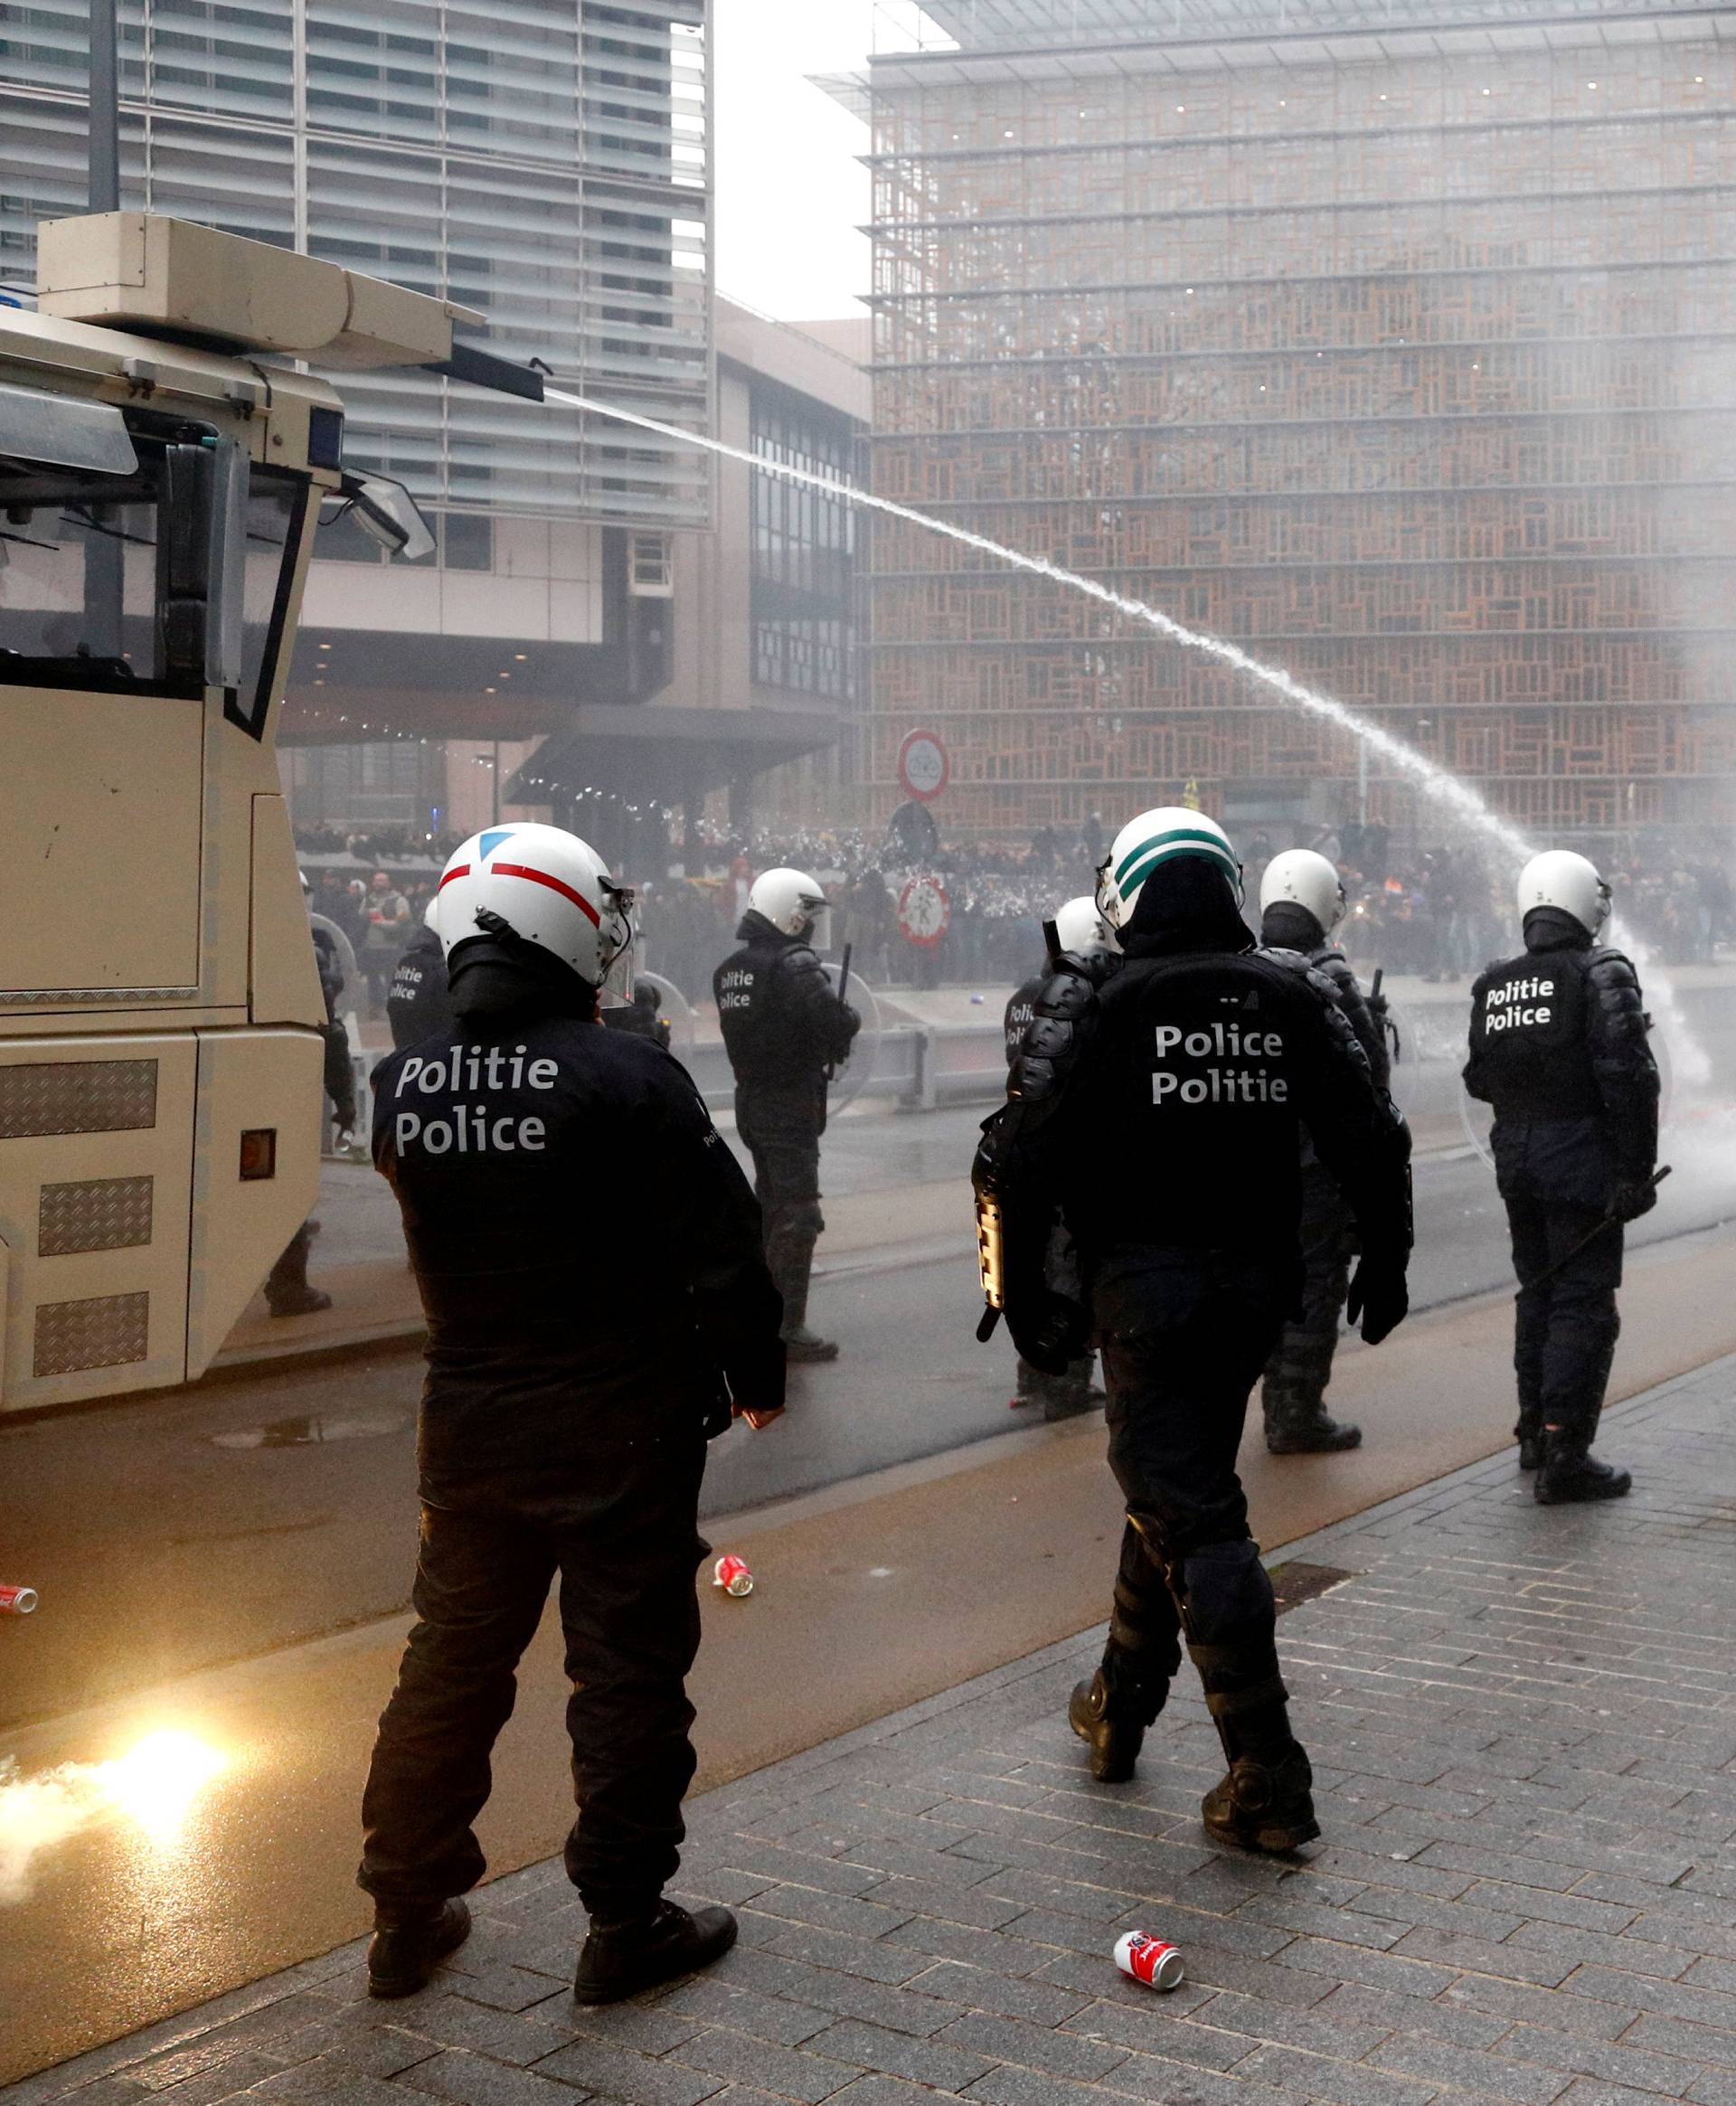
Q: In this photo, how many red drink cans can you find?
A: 3